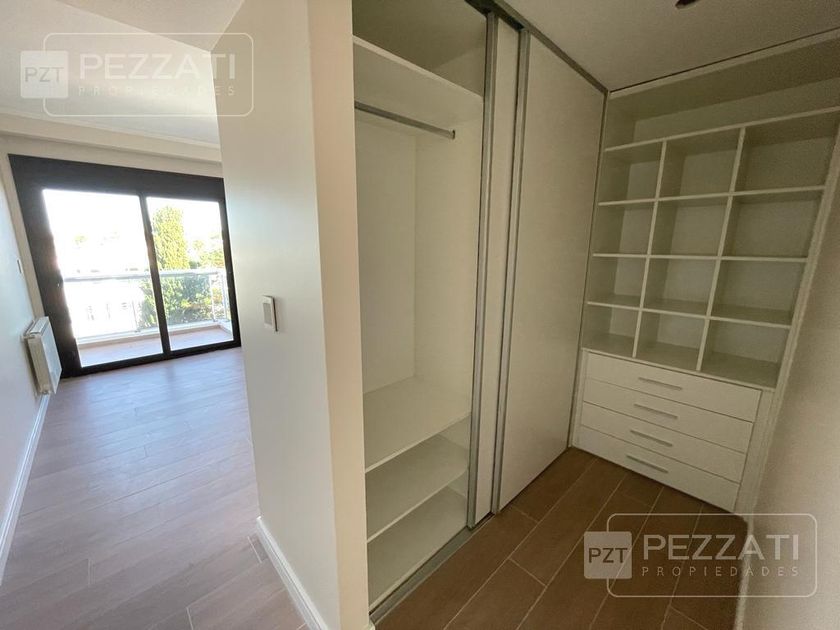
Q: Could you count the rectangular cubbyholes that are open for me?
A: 12